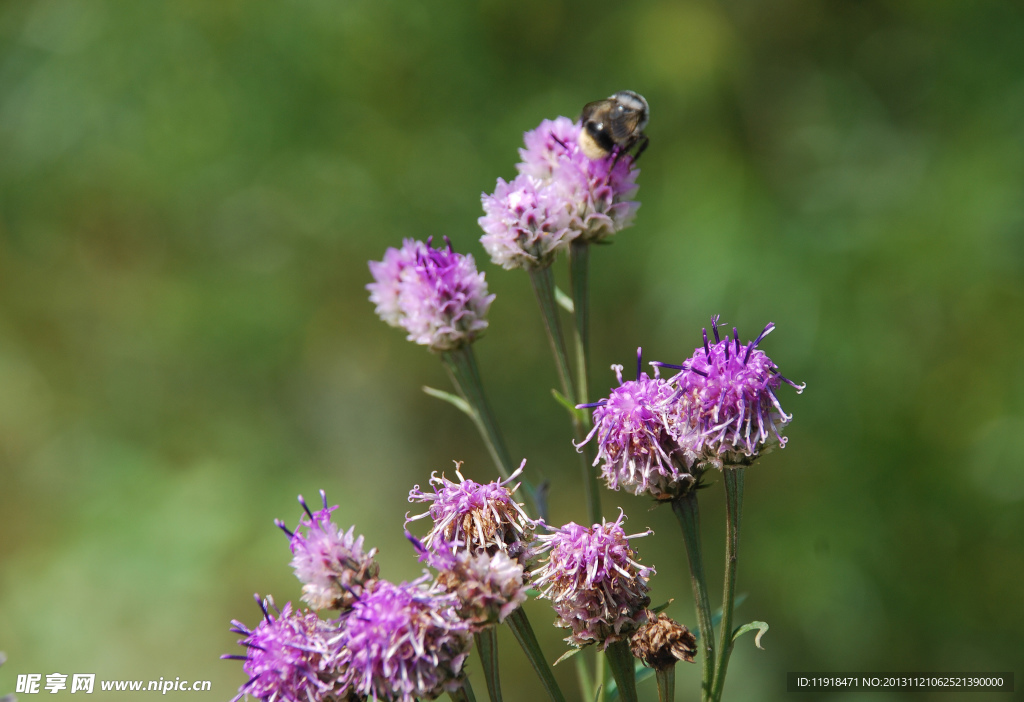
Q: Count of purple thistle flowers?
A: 11